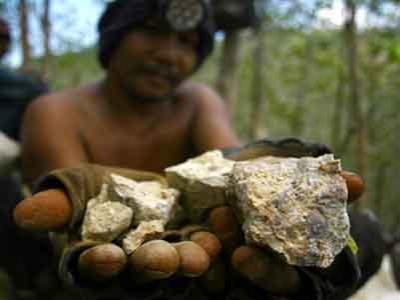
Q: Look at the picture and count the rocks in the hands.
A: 5